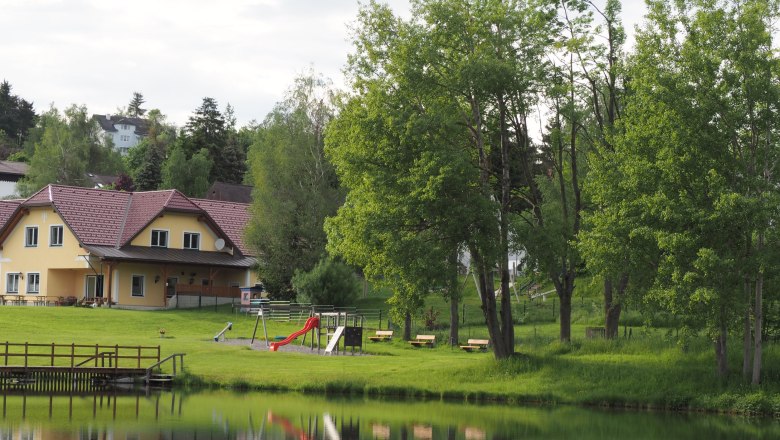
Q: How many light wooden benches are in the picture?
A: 3